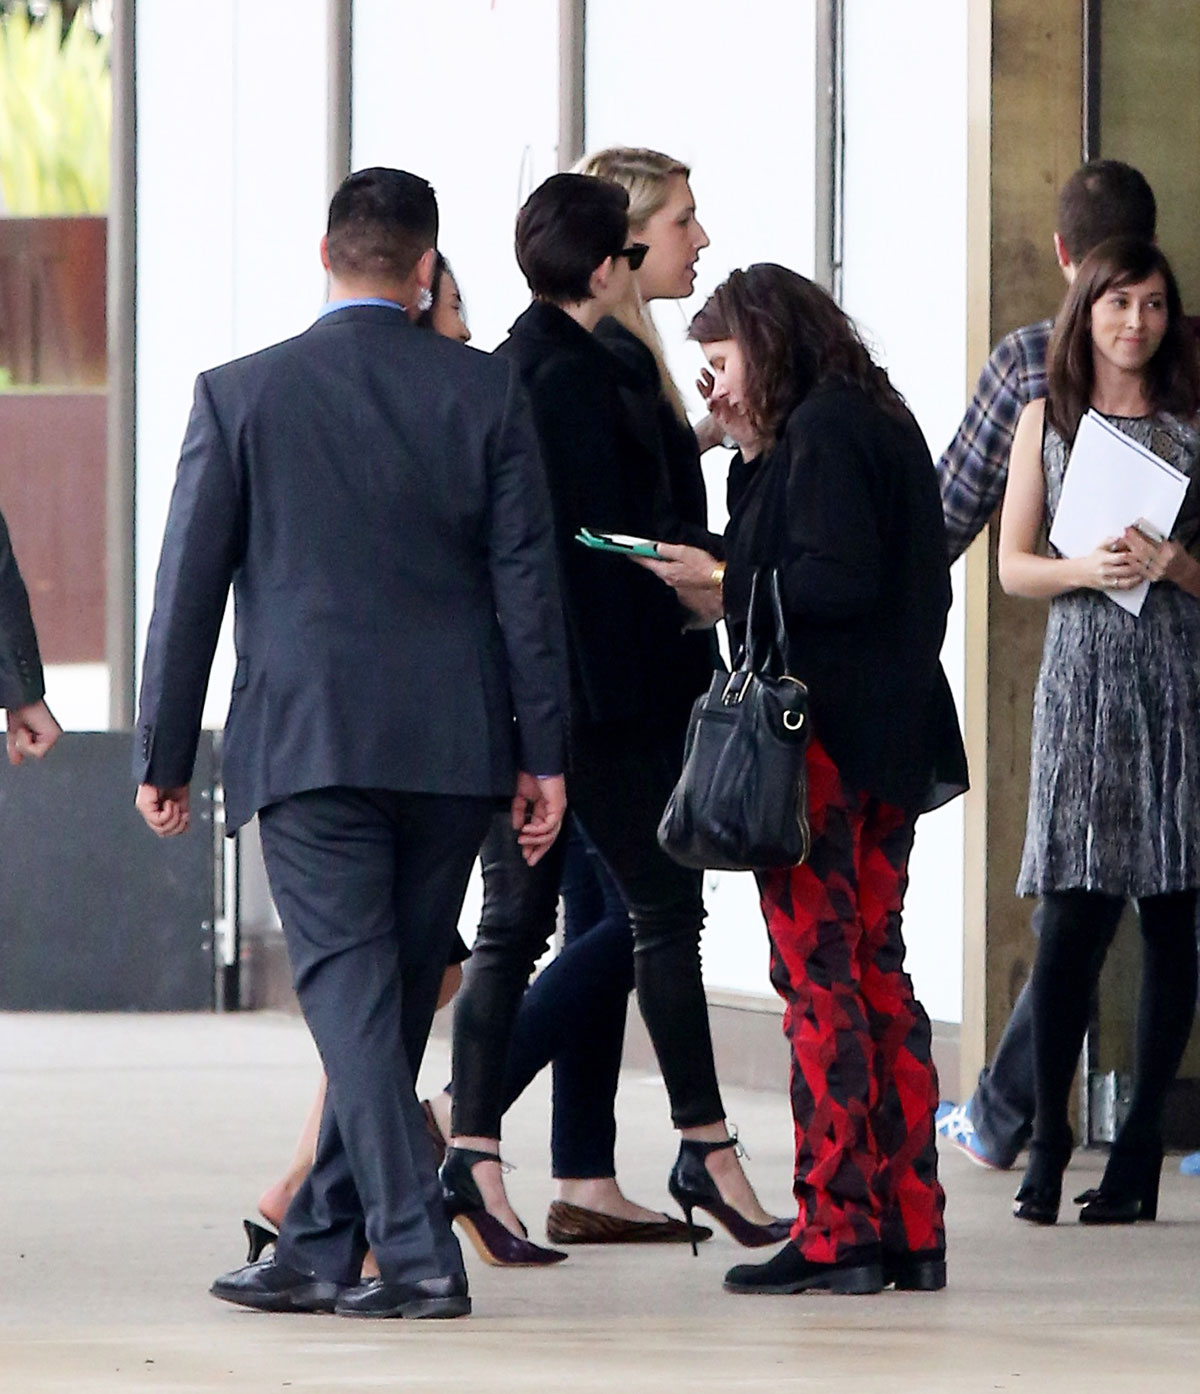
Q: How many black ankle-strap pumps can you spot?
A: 2